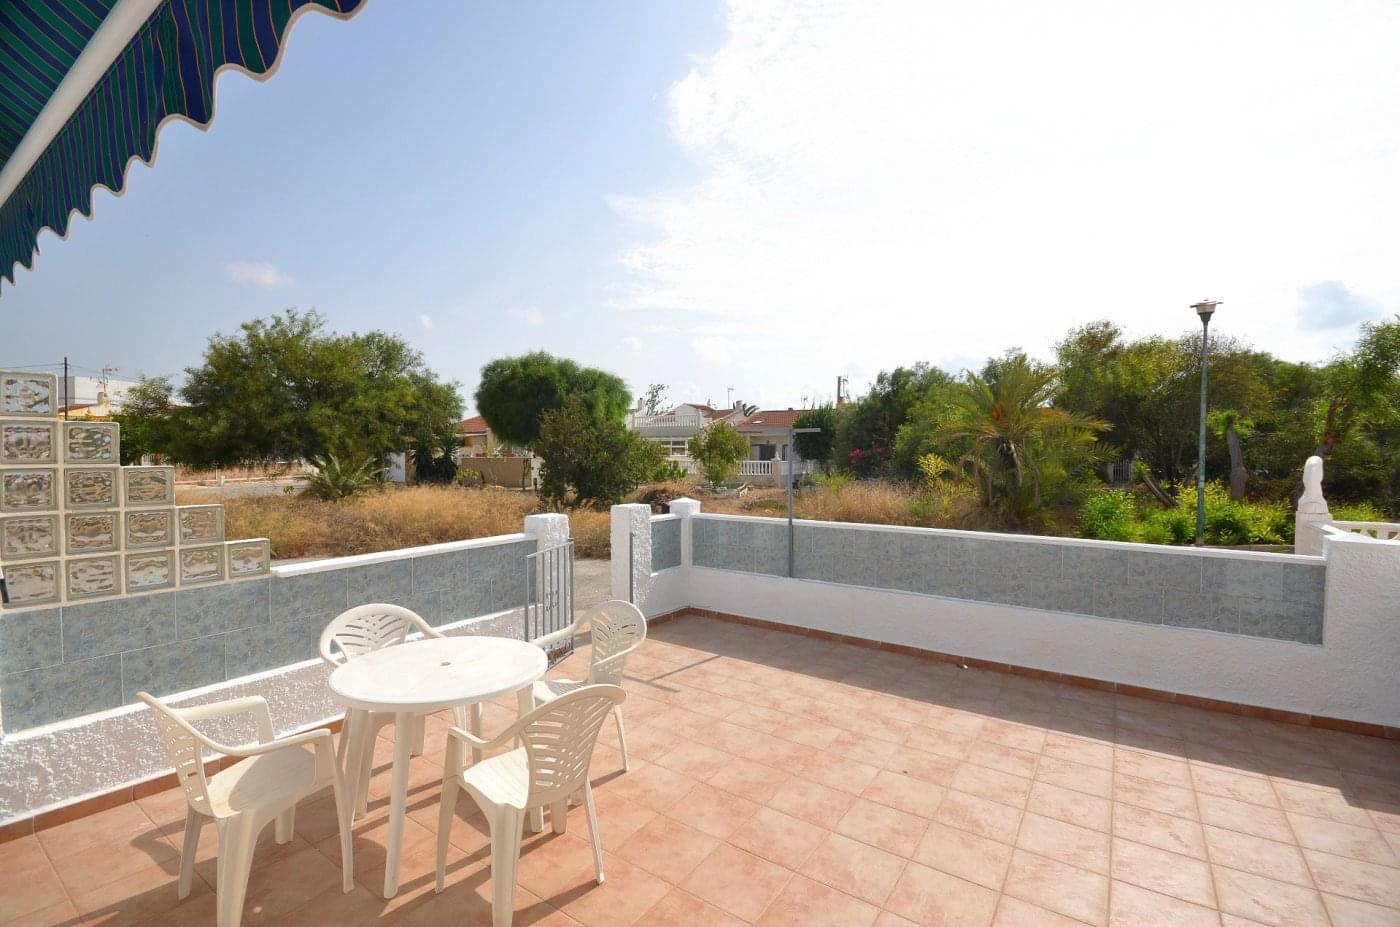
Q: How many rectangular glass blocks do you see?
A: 15